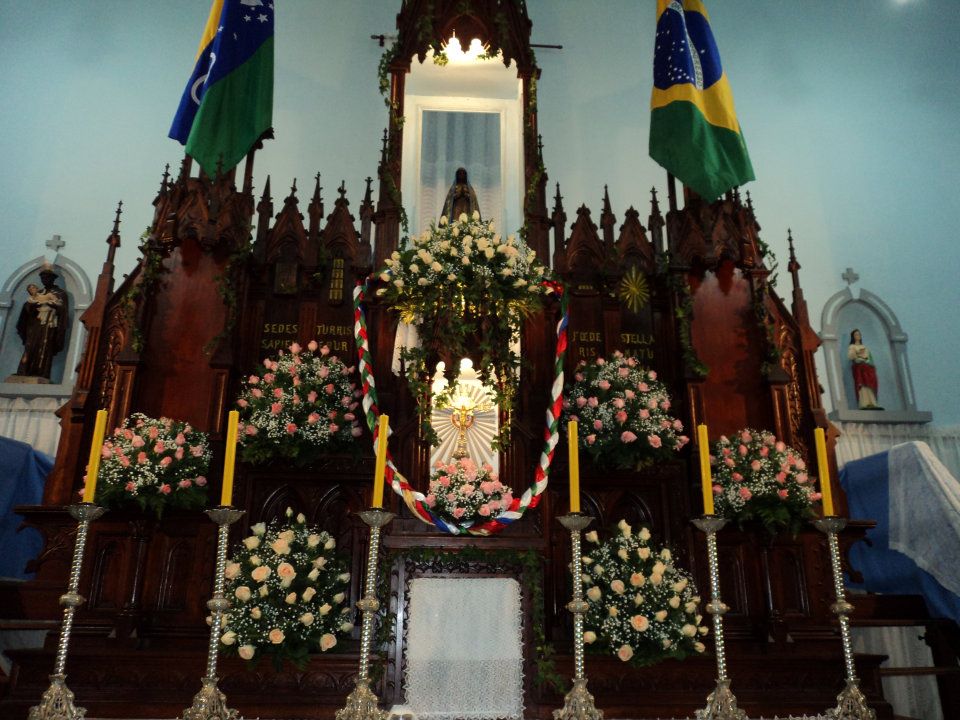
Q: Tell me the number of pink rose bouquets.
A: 5